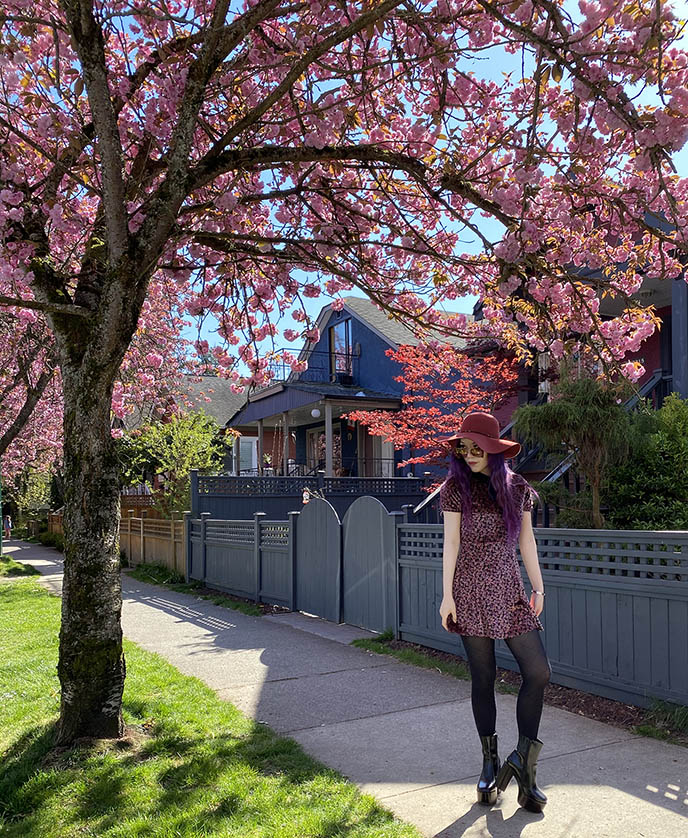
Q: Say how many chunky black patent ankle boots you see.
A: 2